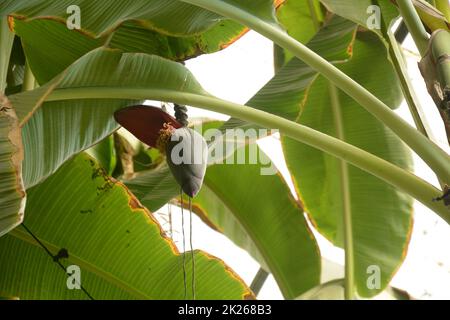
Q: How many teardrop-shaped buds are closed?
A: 1